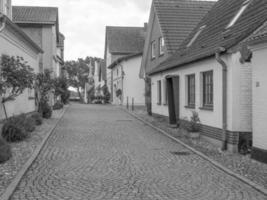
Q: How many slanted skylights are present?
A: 2